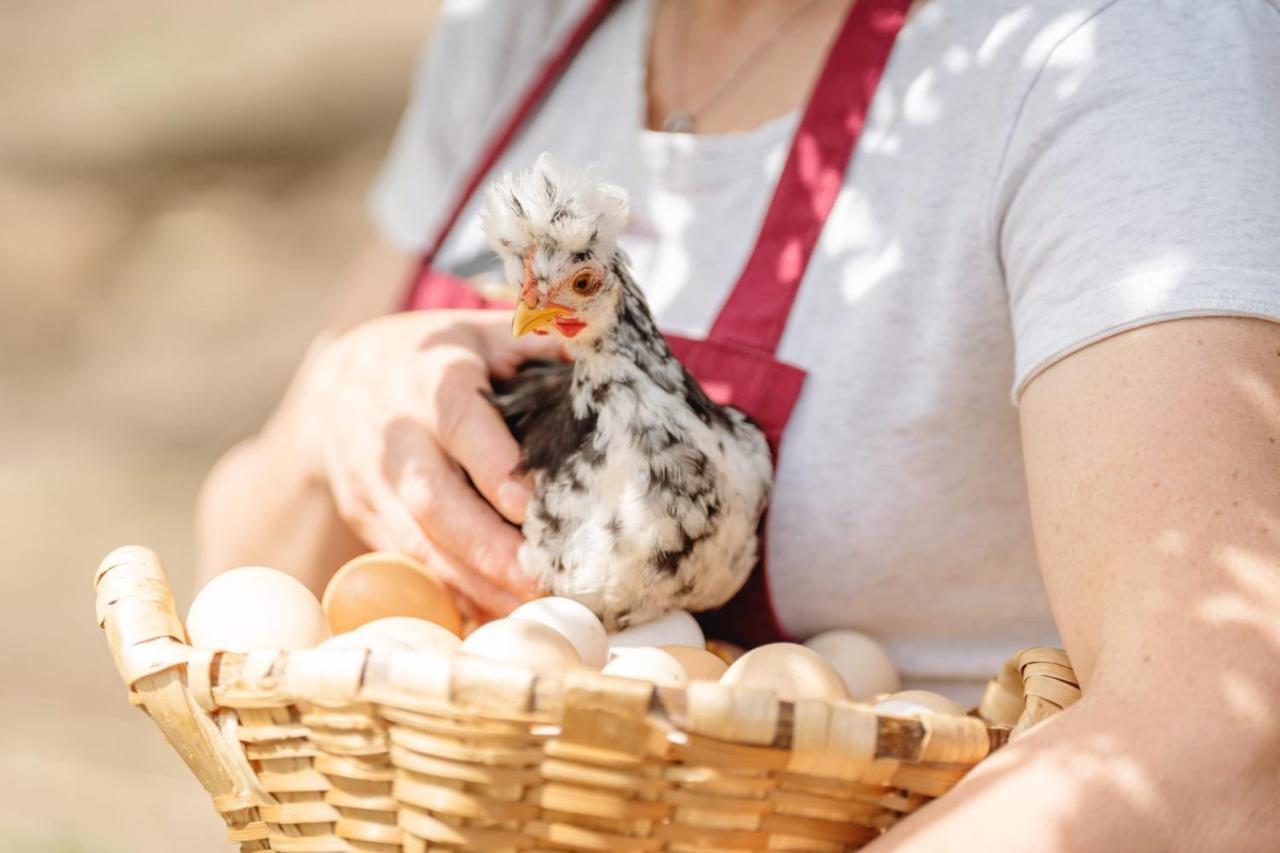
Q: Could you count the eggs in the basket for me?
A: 14